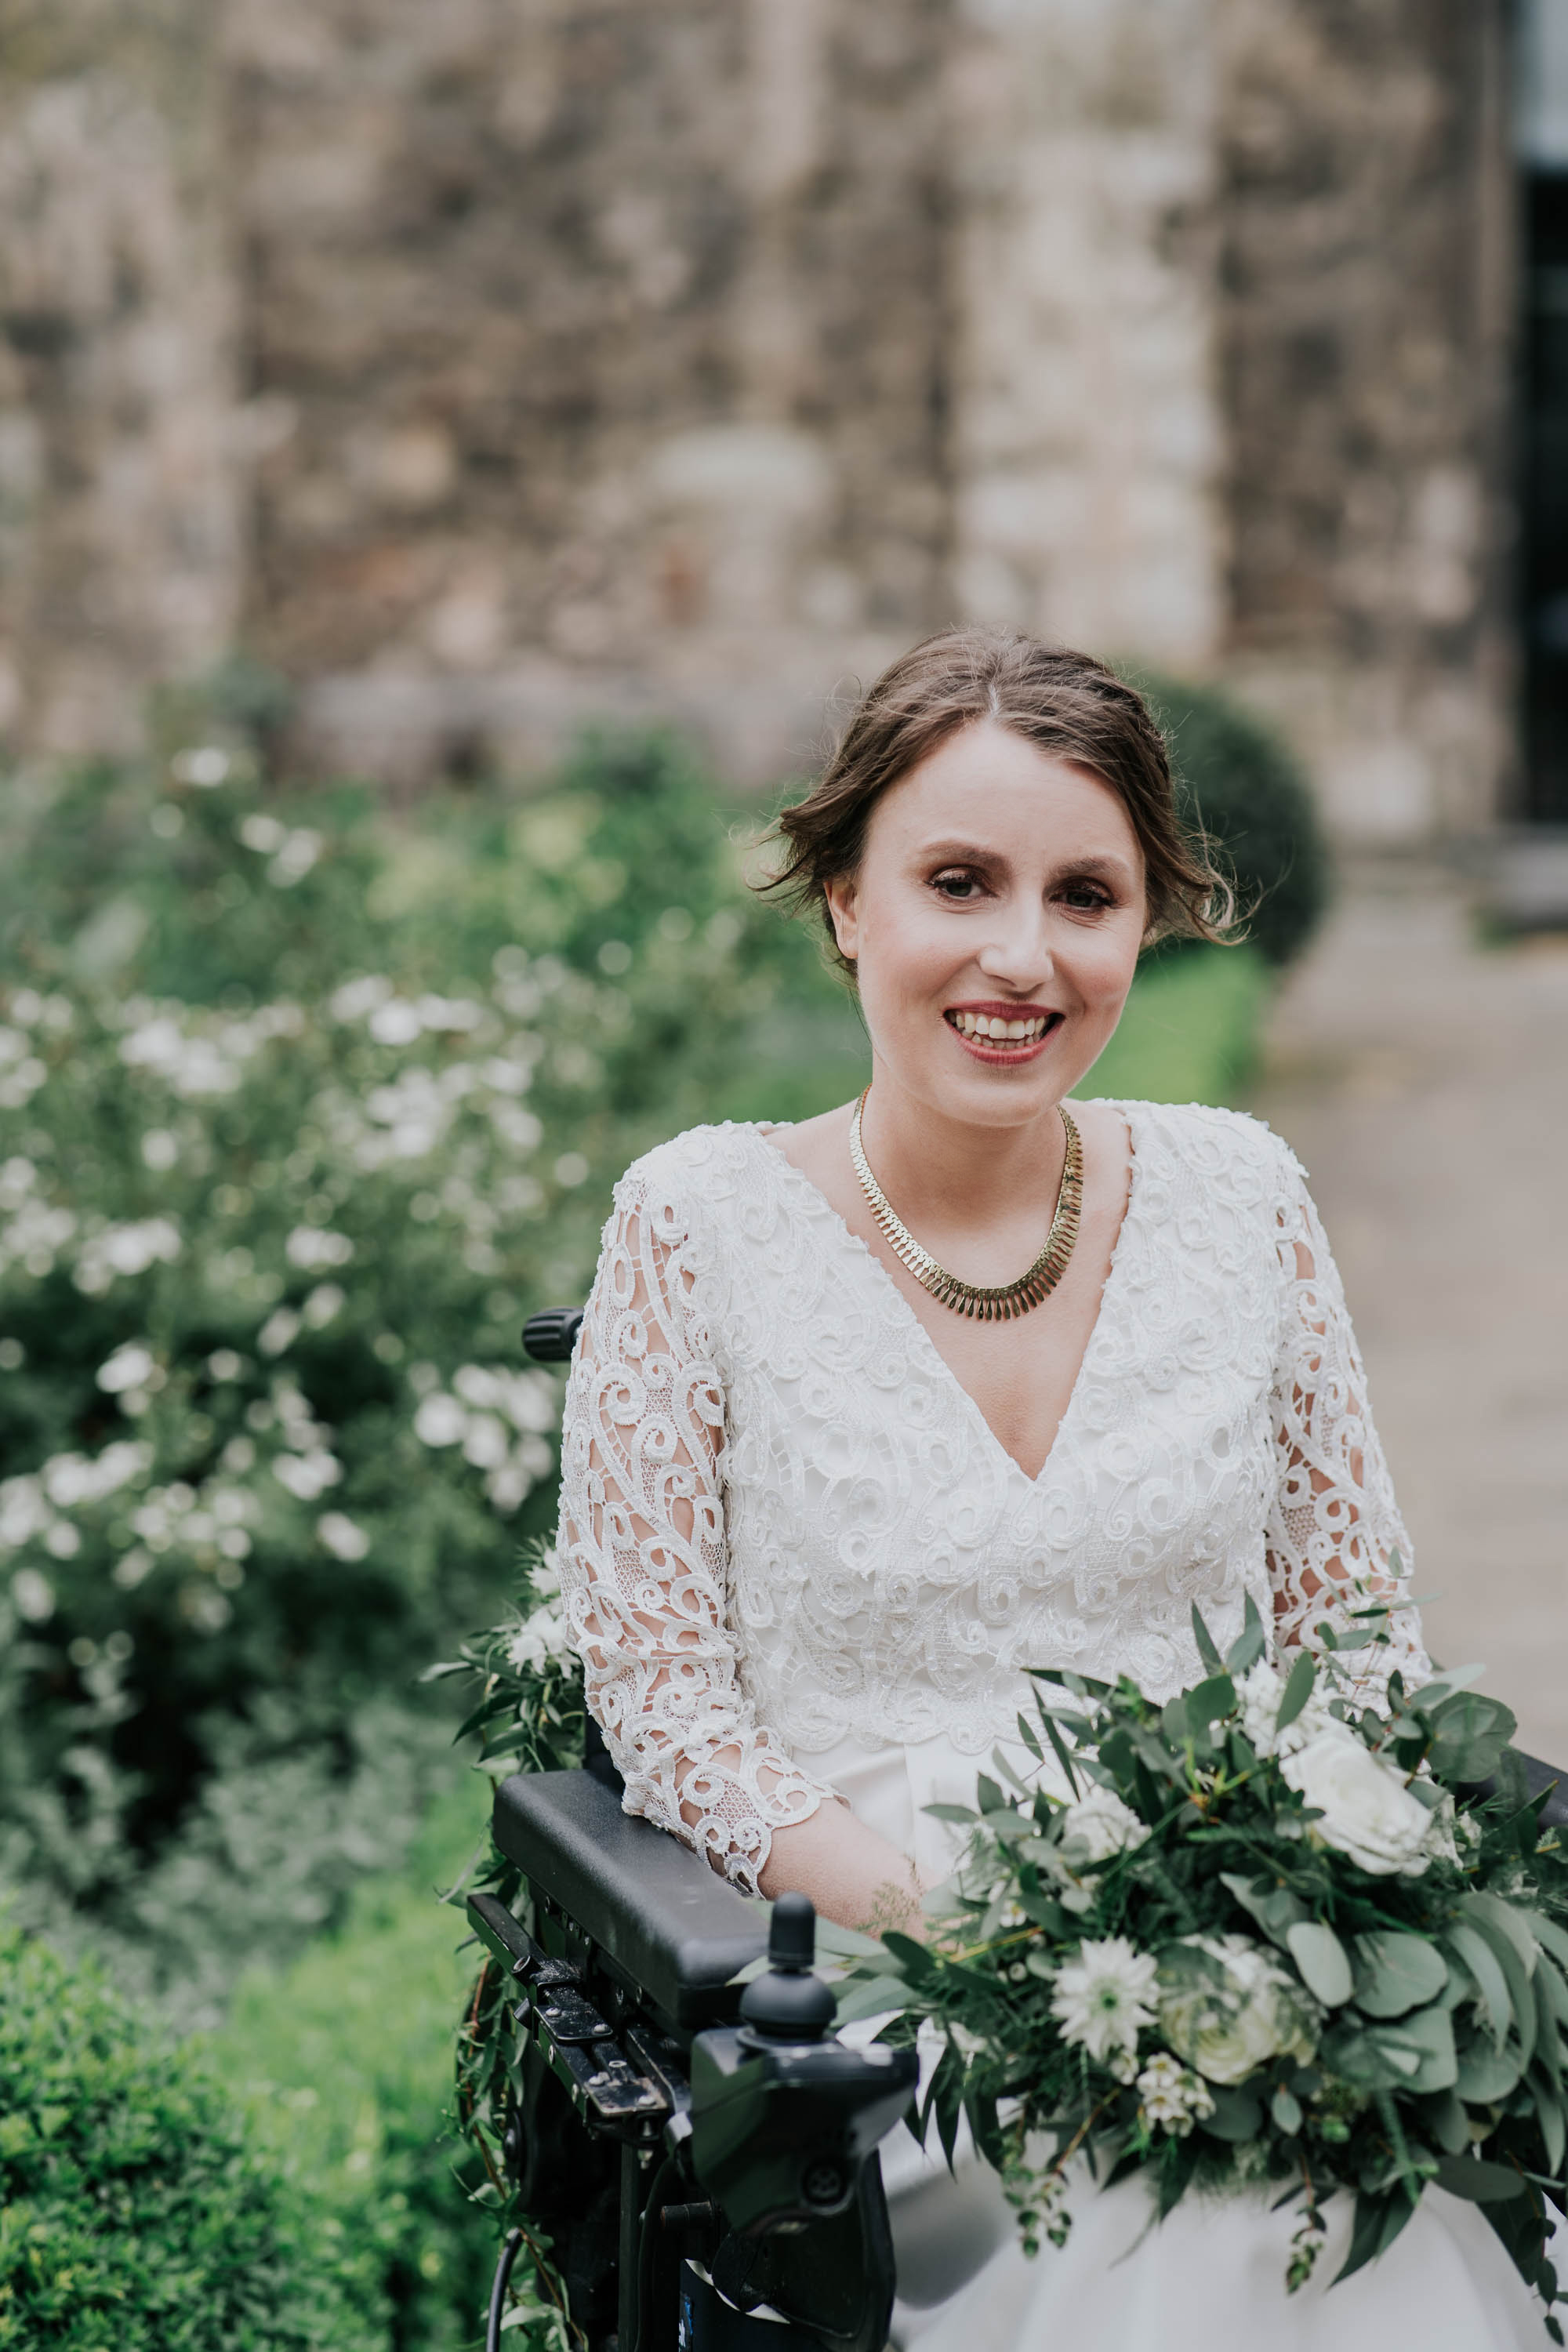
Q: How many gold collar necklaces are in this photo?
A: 1